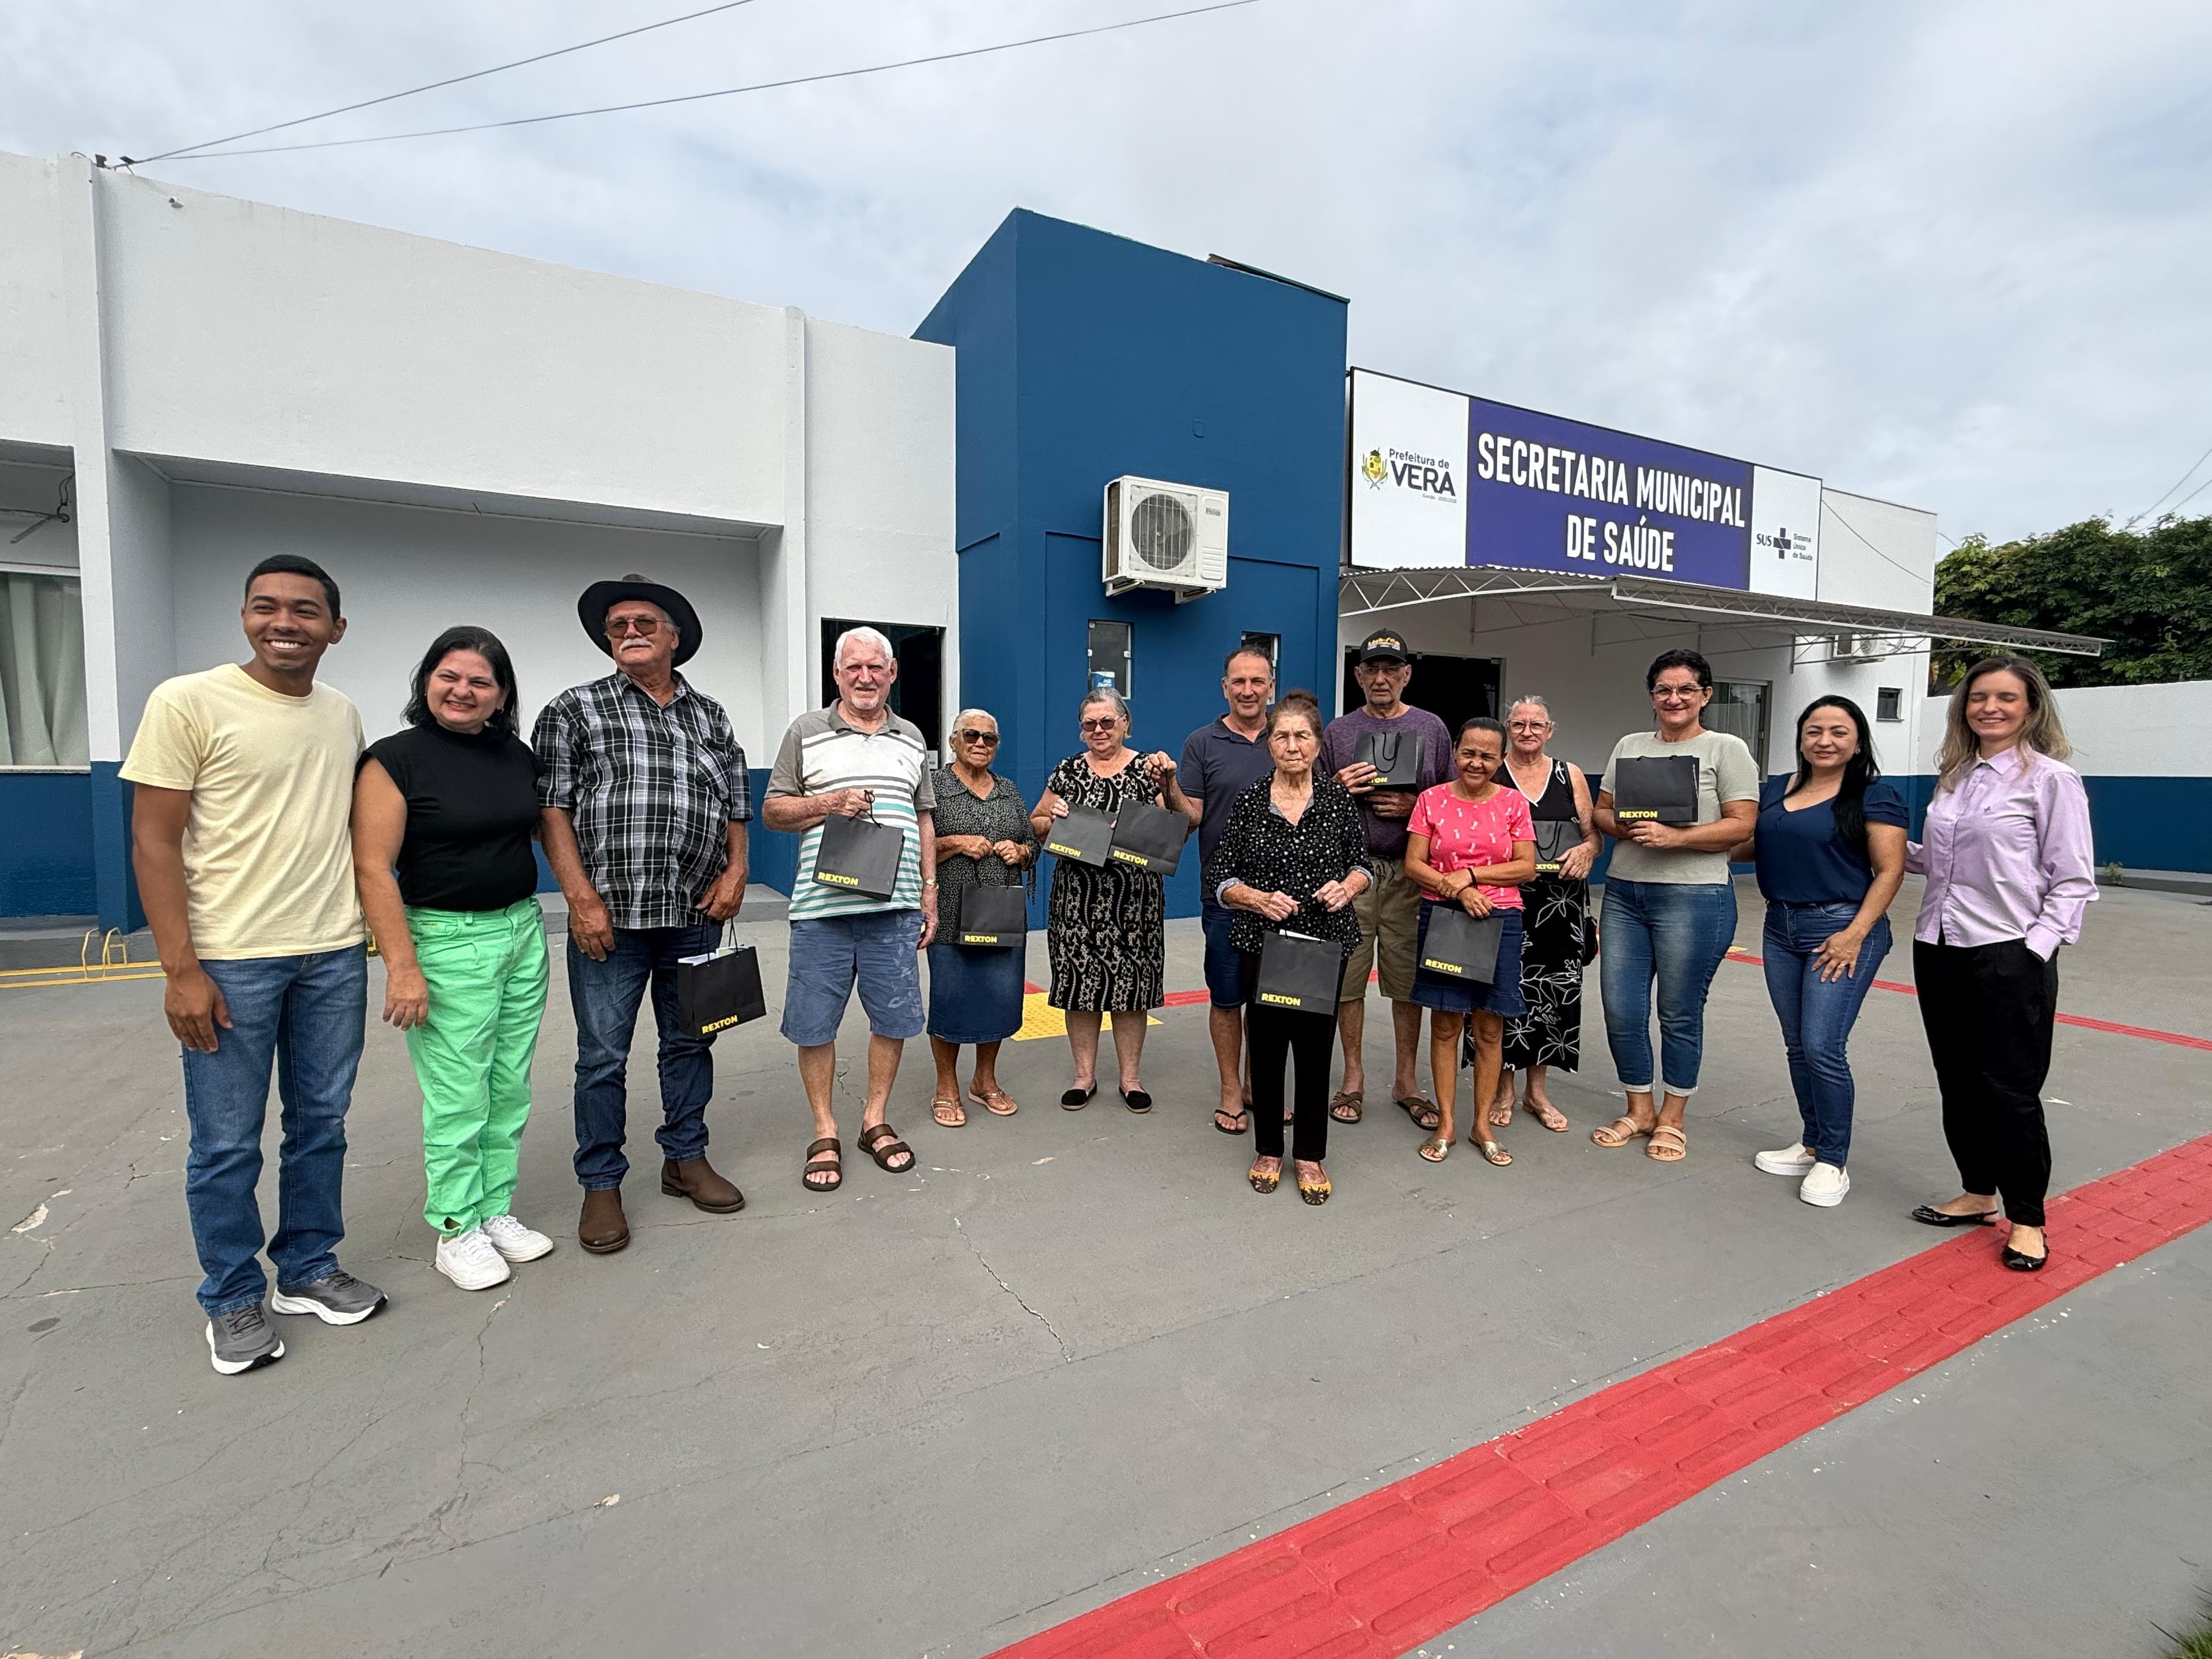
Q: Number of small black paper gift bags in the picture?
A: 10